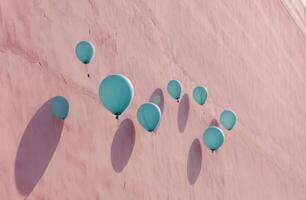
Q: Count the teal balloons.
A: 8